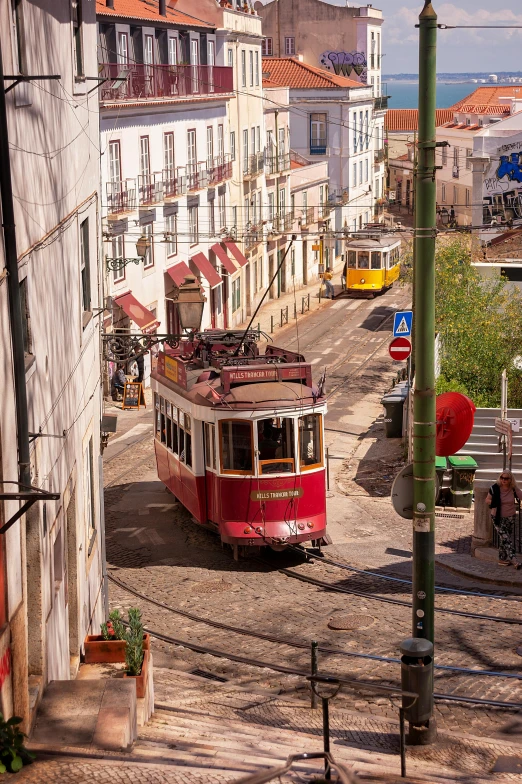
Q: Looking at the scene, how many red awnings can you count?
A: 5